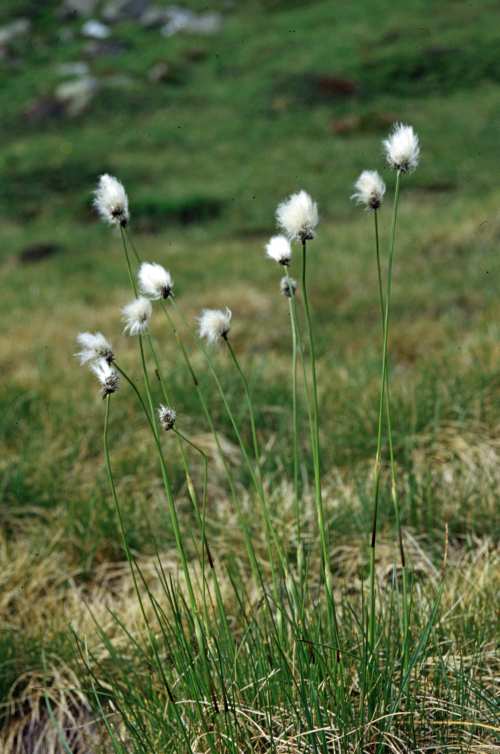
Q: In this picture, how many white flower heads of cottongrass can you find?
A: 12